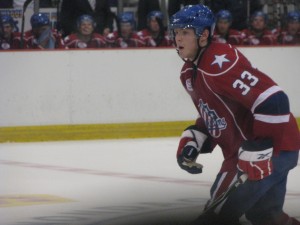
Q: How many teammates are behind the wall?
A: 8